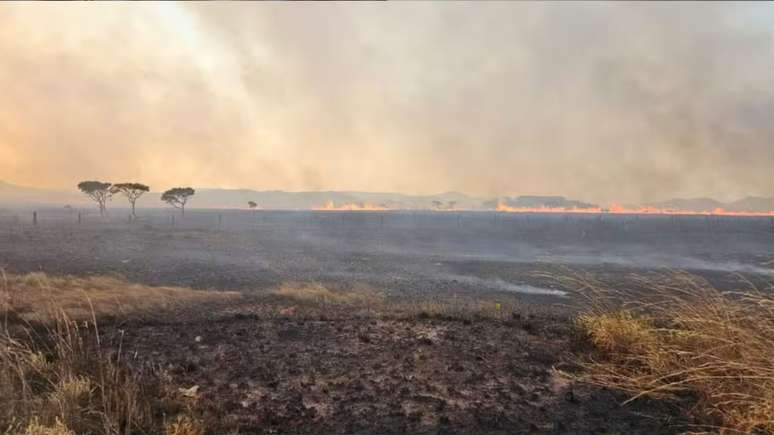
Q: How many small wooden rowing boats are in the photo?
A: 0